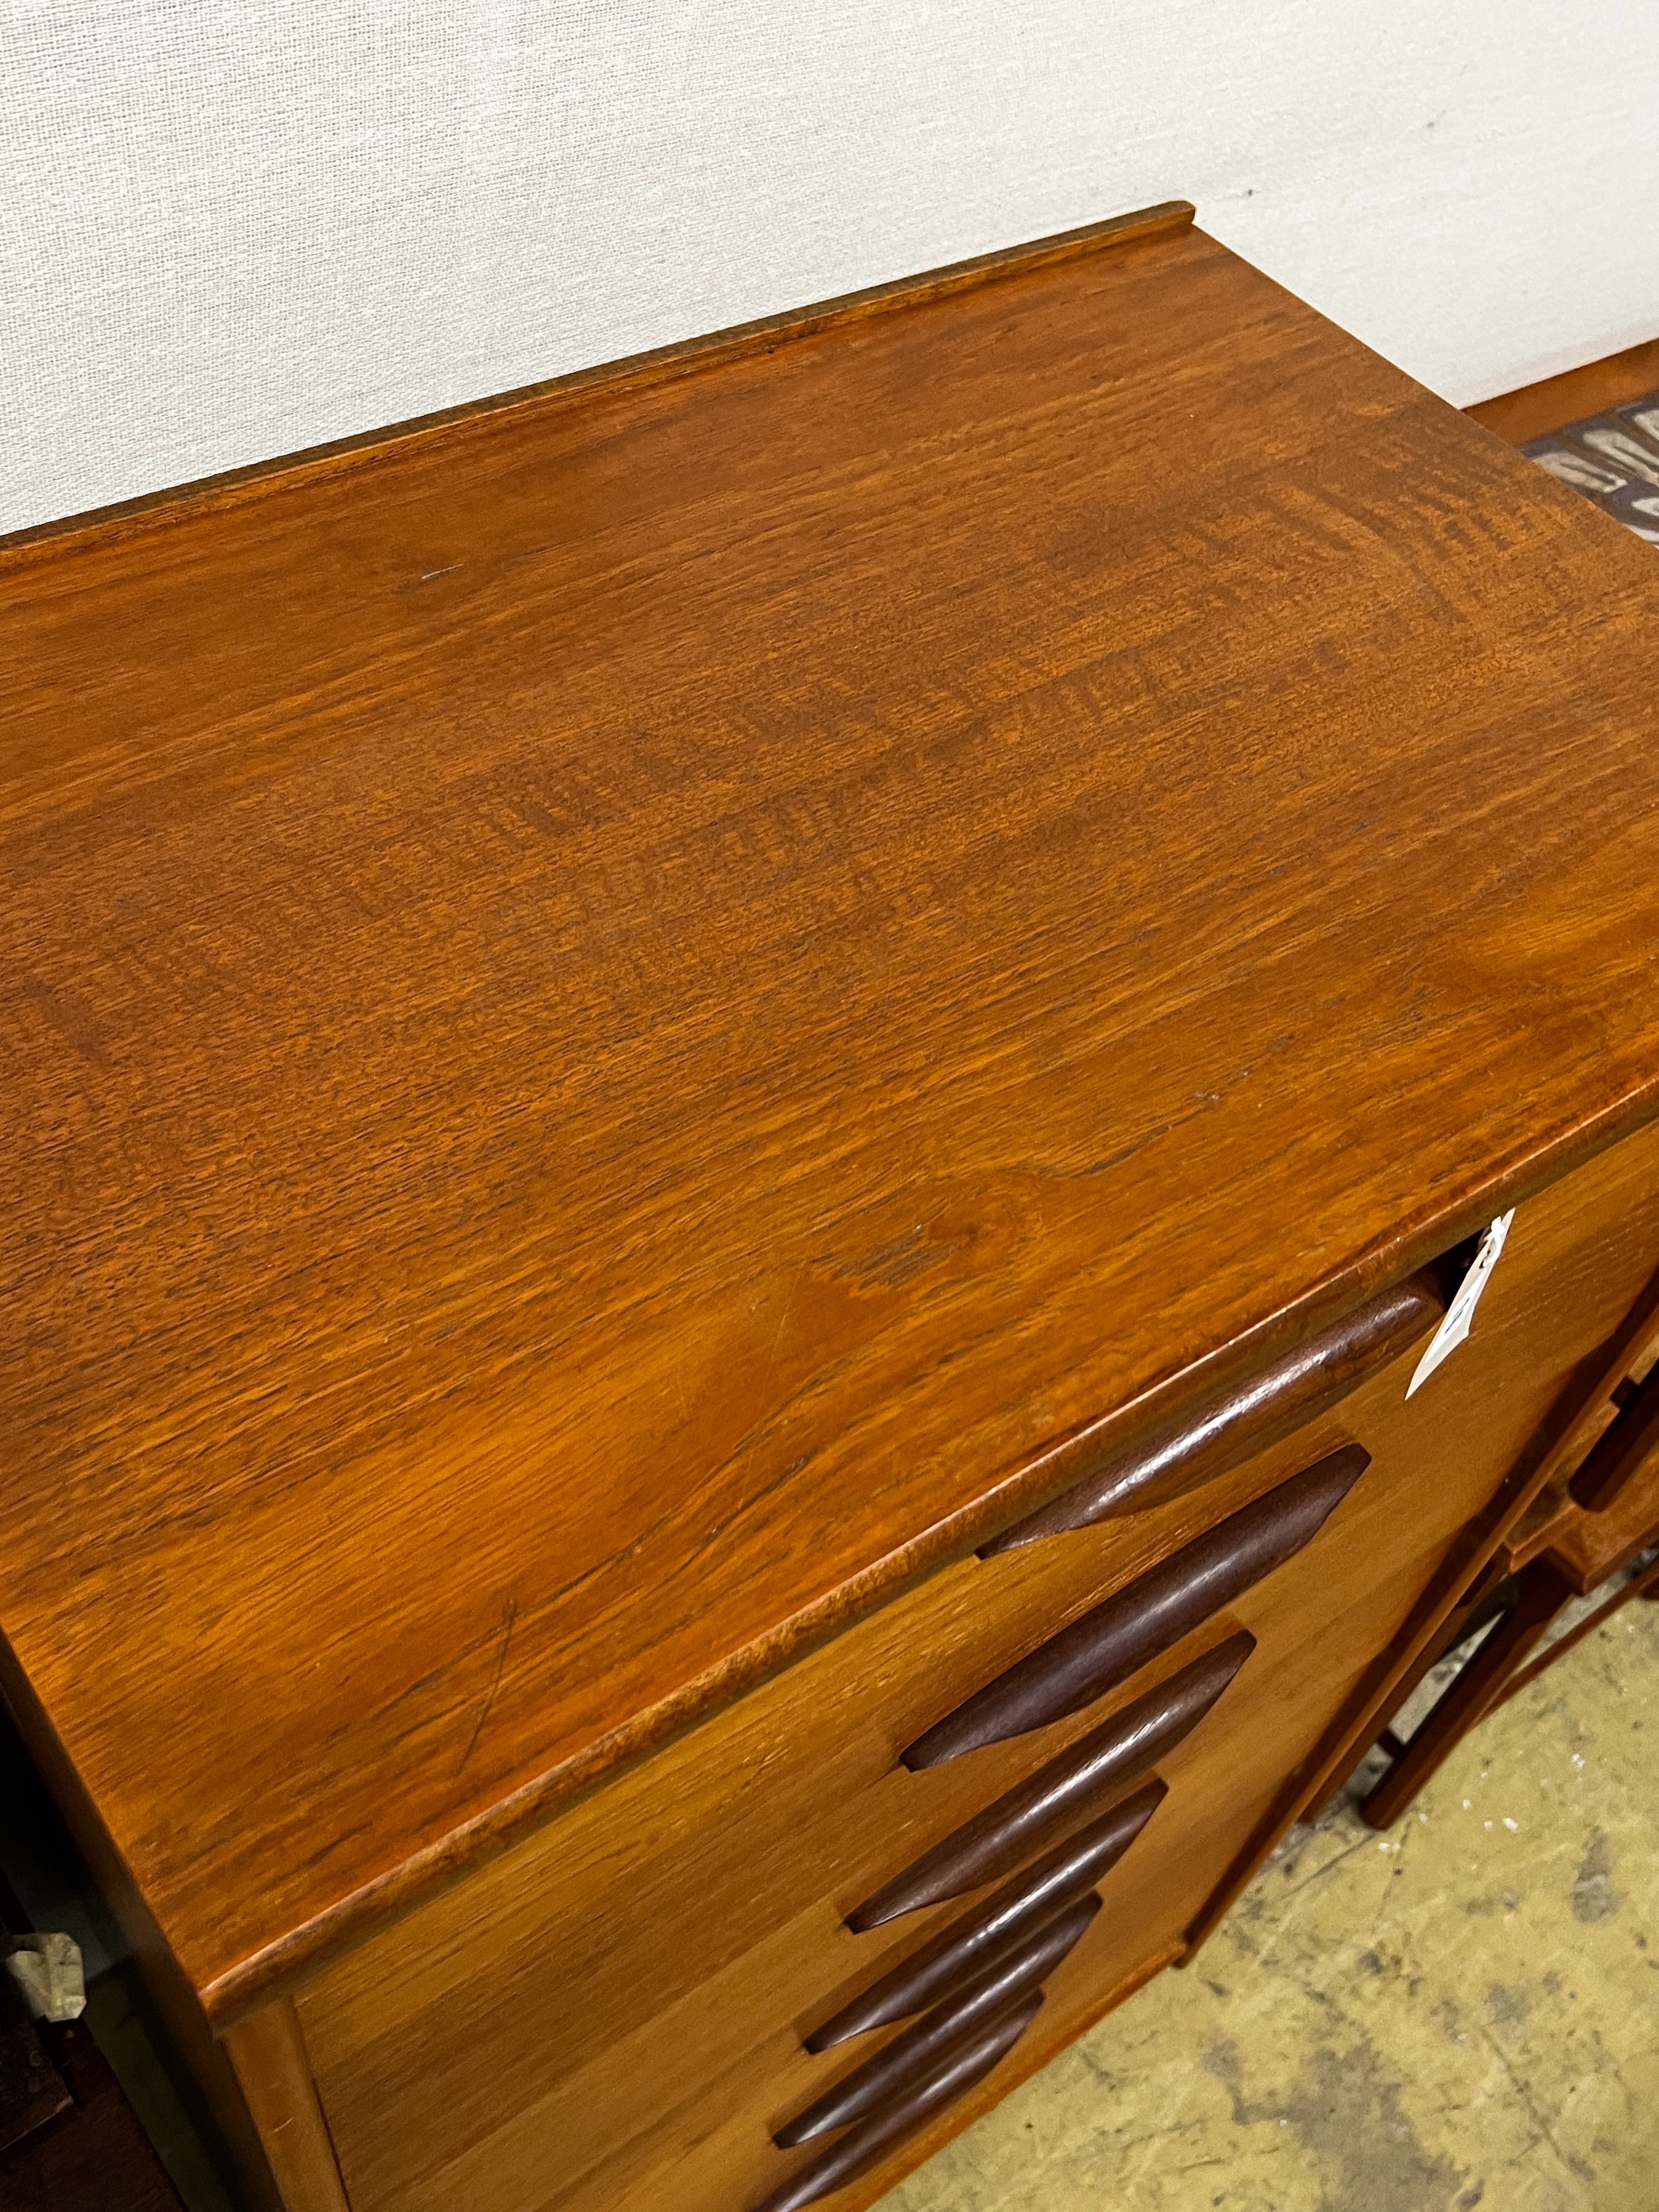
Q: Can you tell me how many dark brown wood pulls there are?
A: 6